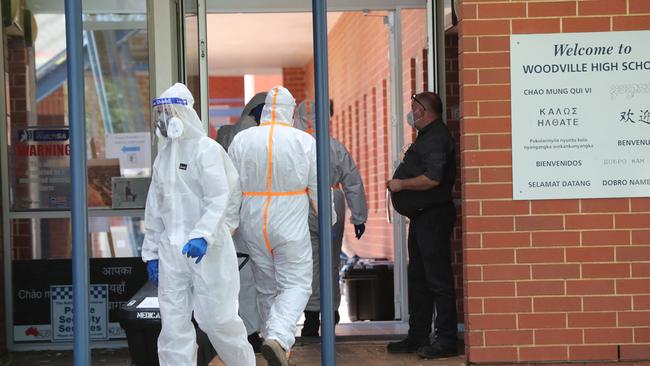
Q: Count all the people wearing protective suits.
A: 4